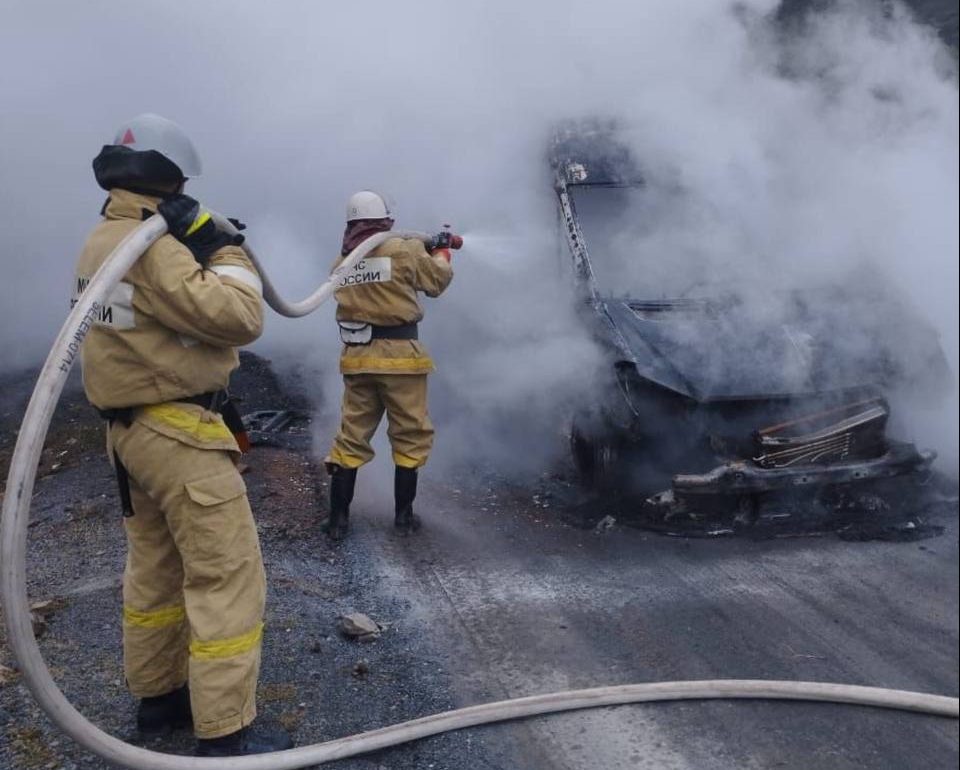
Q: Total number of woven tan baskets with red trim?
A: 0